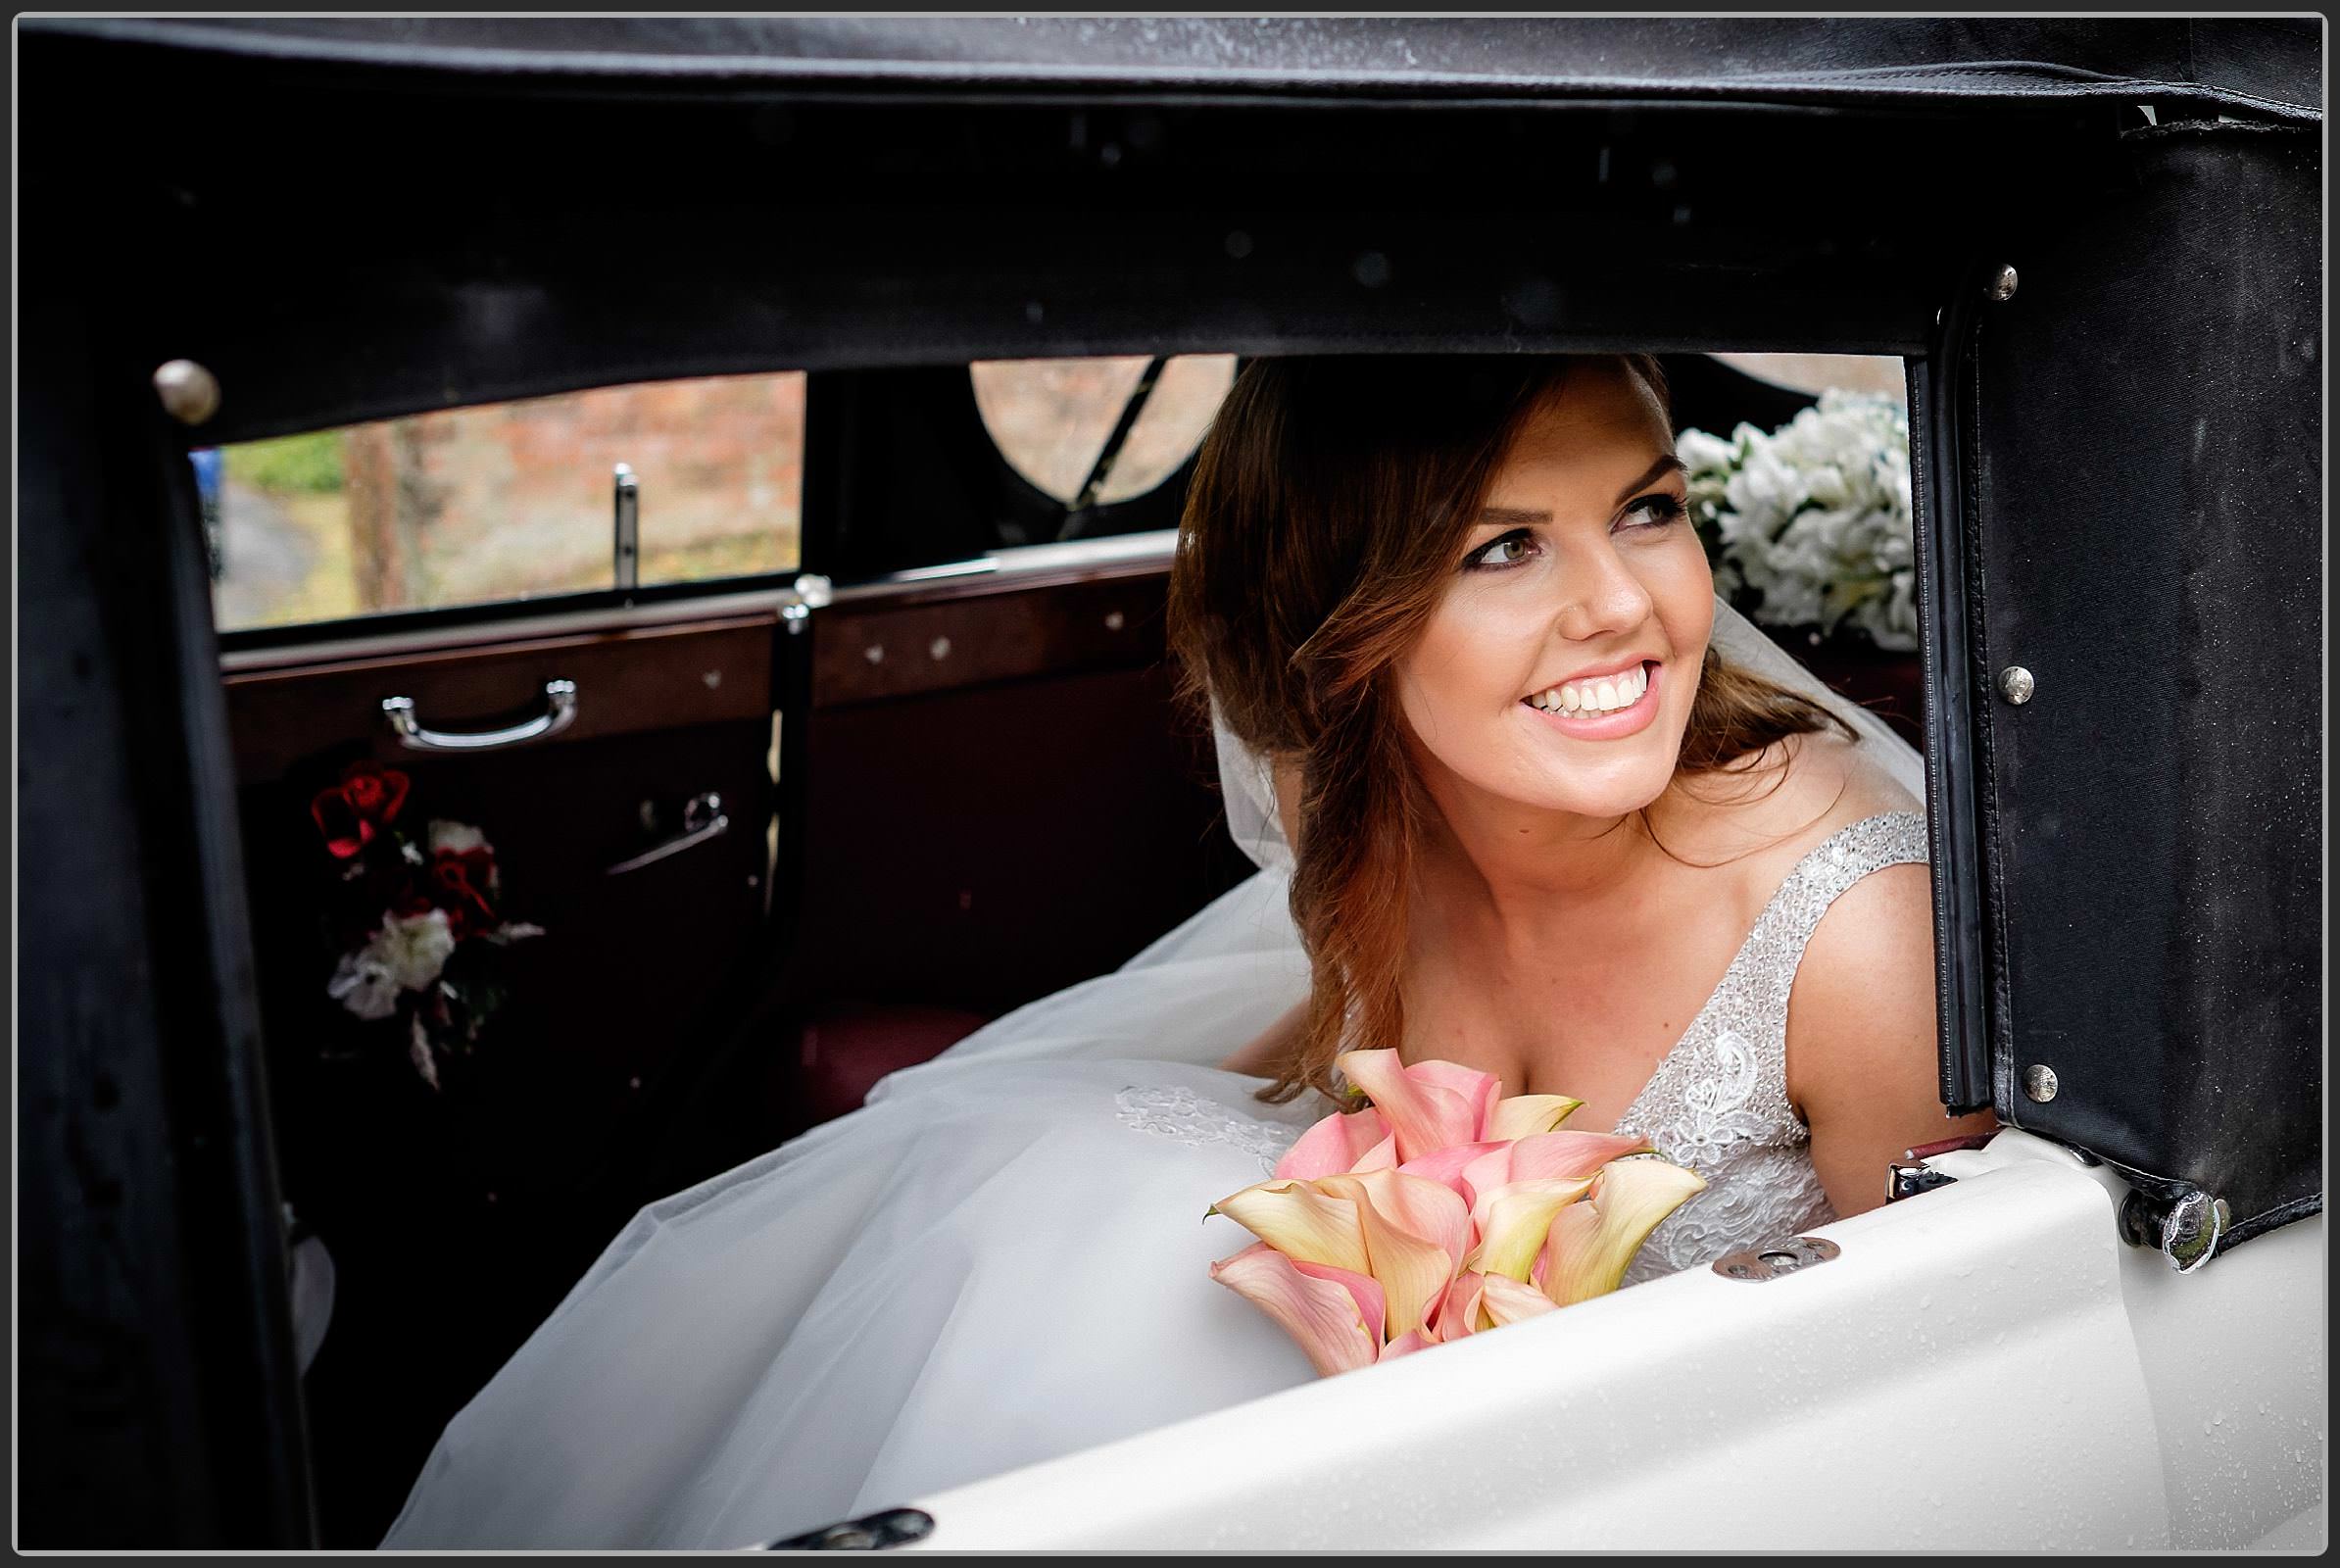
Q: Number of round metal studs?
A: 4